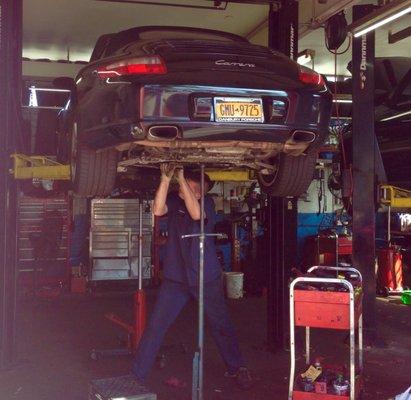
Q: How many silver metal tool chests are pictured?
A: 1